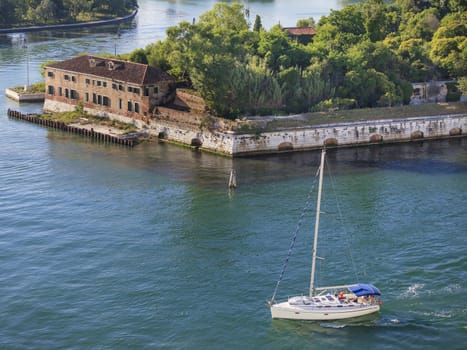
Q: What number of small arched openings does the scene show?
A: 7